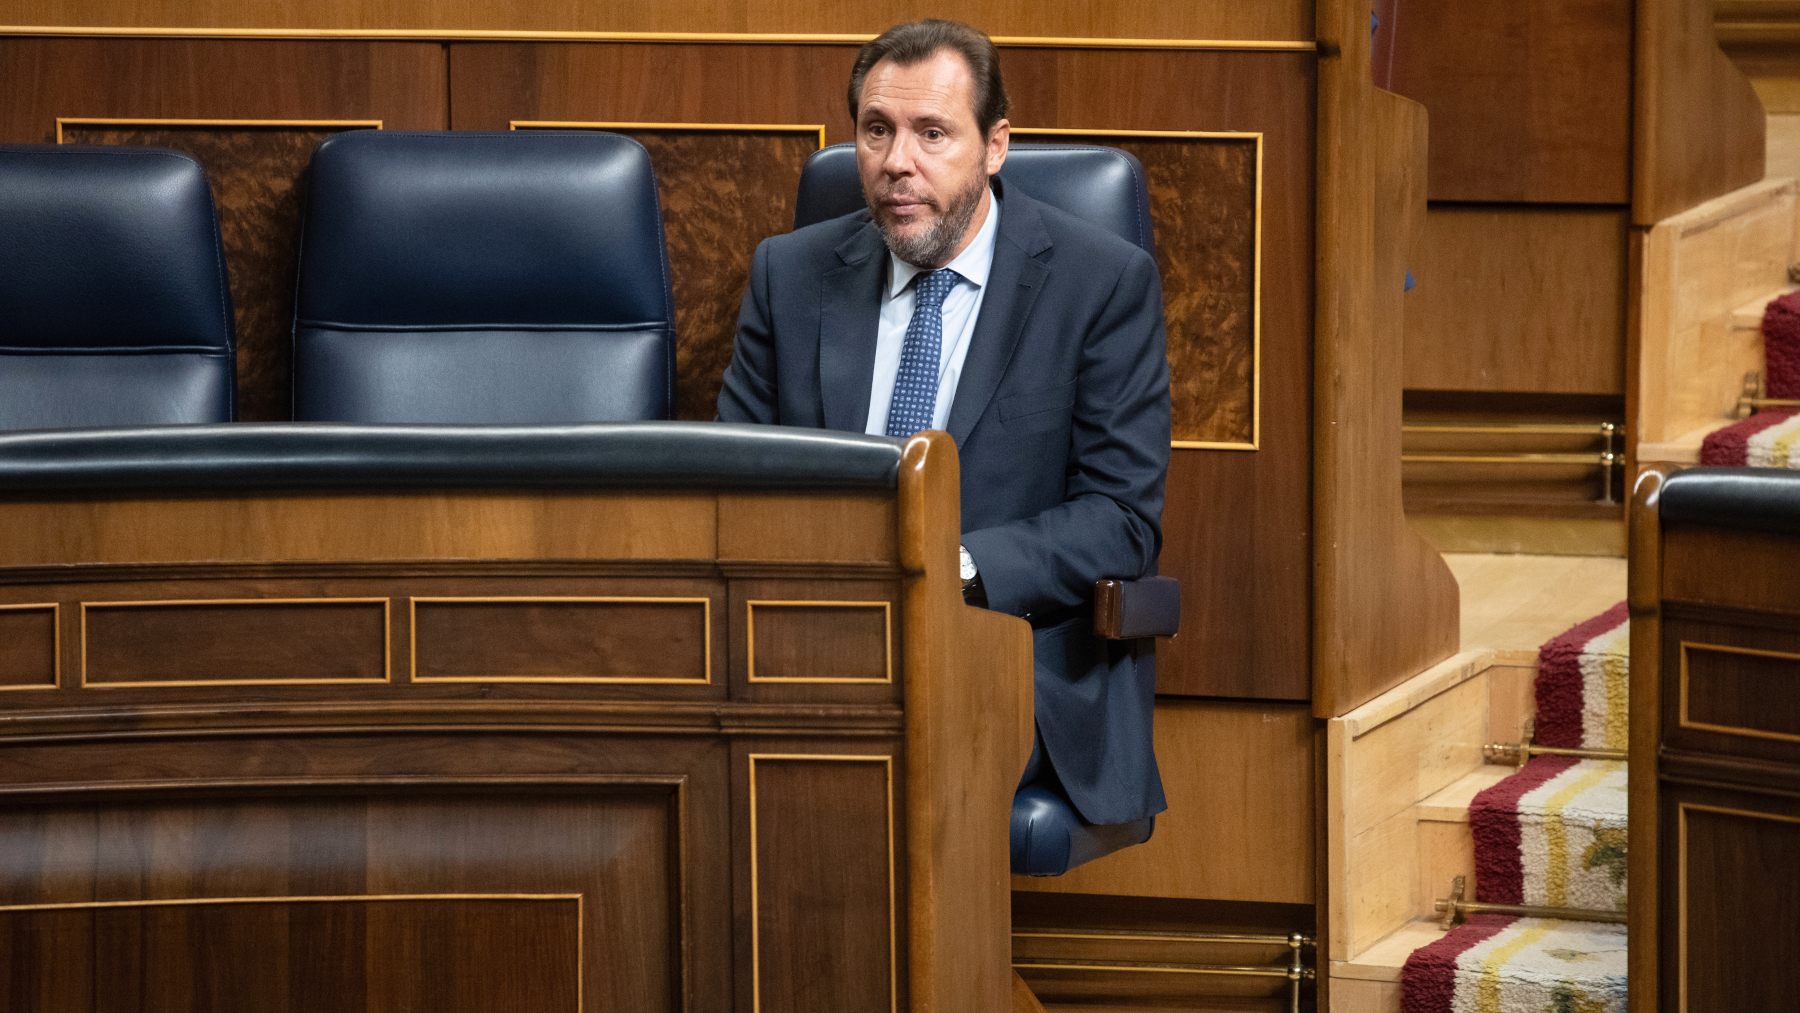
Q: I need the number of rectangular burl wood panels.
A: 3